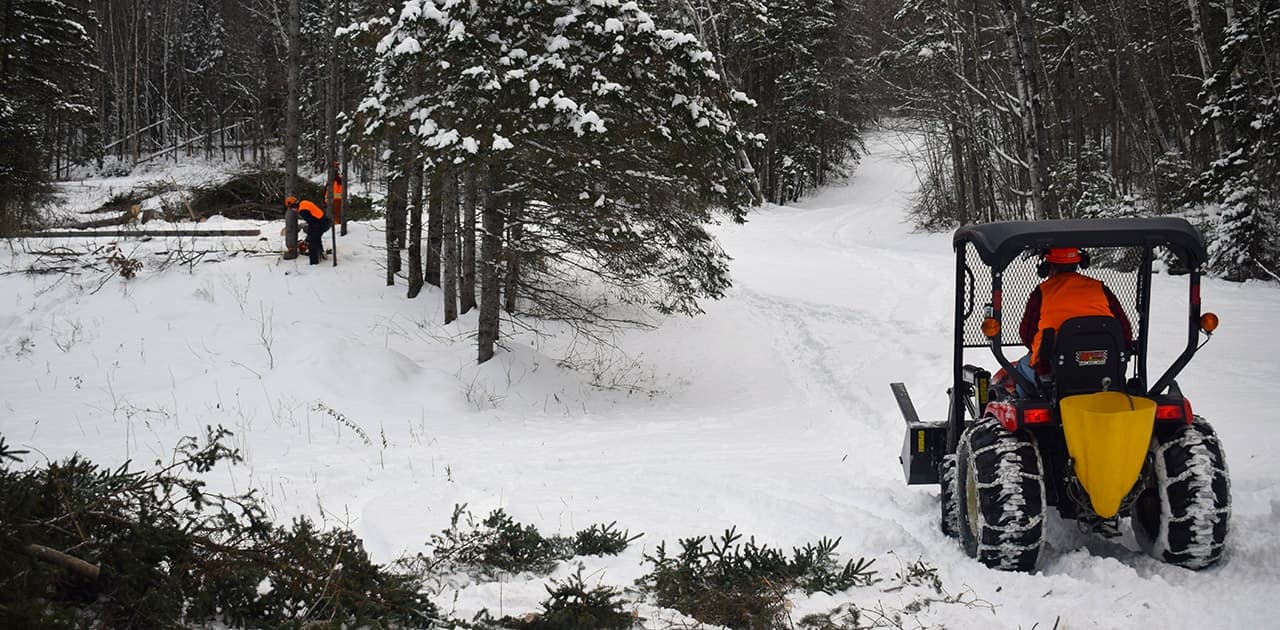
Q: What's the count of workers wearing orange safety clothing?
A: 3